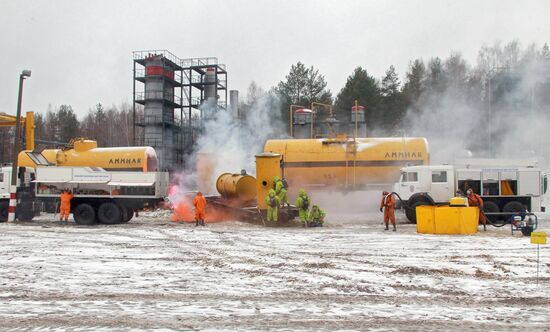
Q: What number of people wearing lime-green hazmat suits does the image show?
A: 4